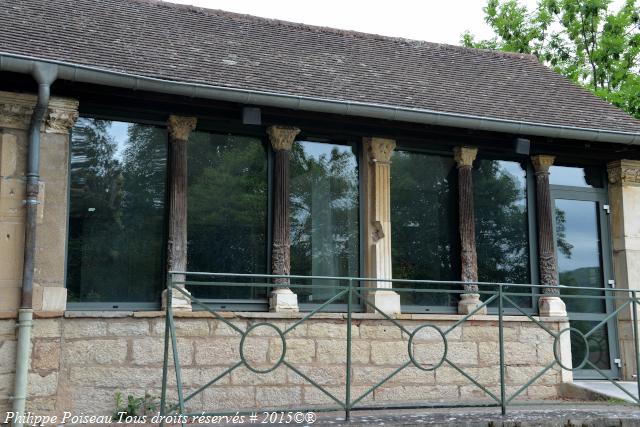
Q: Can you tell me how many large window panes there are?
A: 5